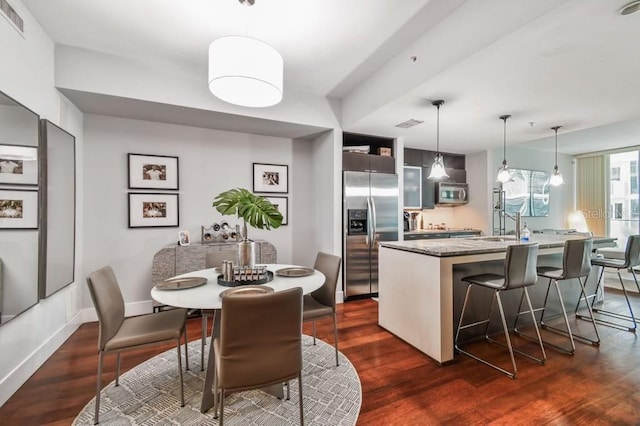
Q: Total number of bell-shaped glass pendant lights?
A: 3